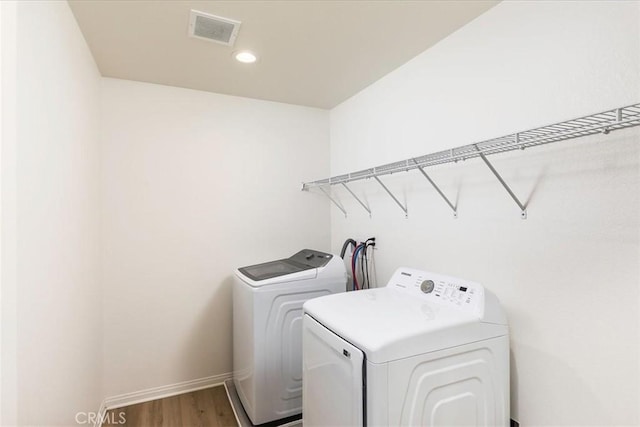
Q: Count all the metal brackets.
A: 5